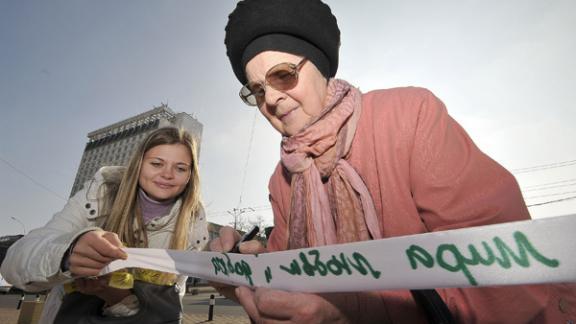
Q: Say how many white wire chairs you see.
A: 0